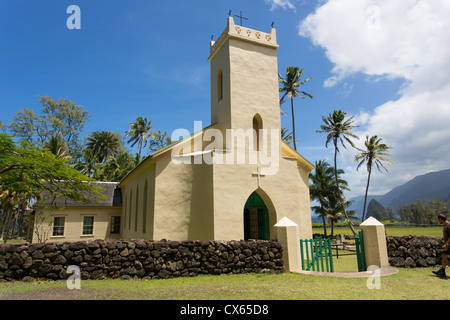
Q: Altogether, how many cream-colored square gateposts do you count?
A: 2